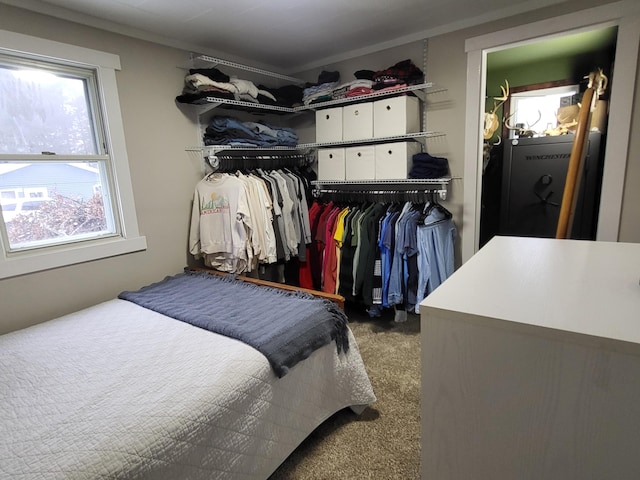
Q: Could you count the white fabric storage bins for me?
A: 6